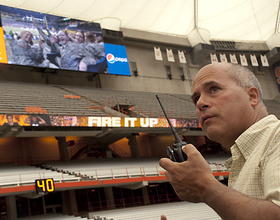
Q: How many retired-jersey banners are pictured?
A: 9